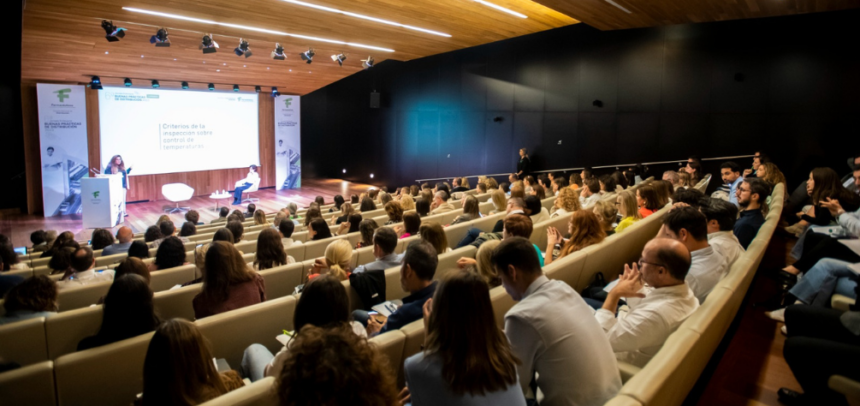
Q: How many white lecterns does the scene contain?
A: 1